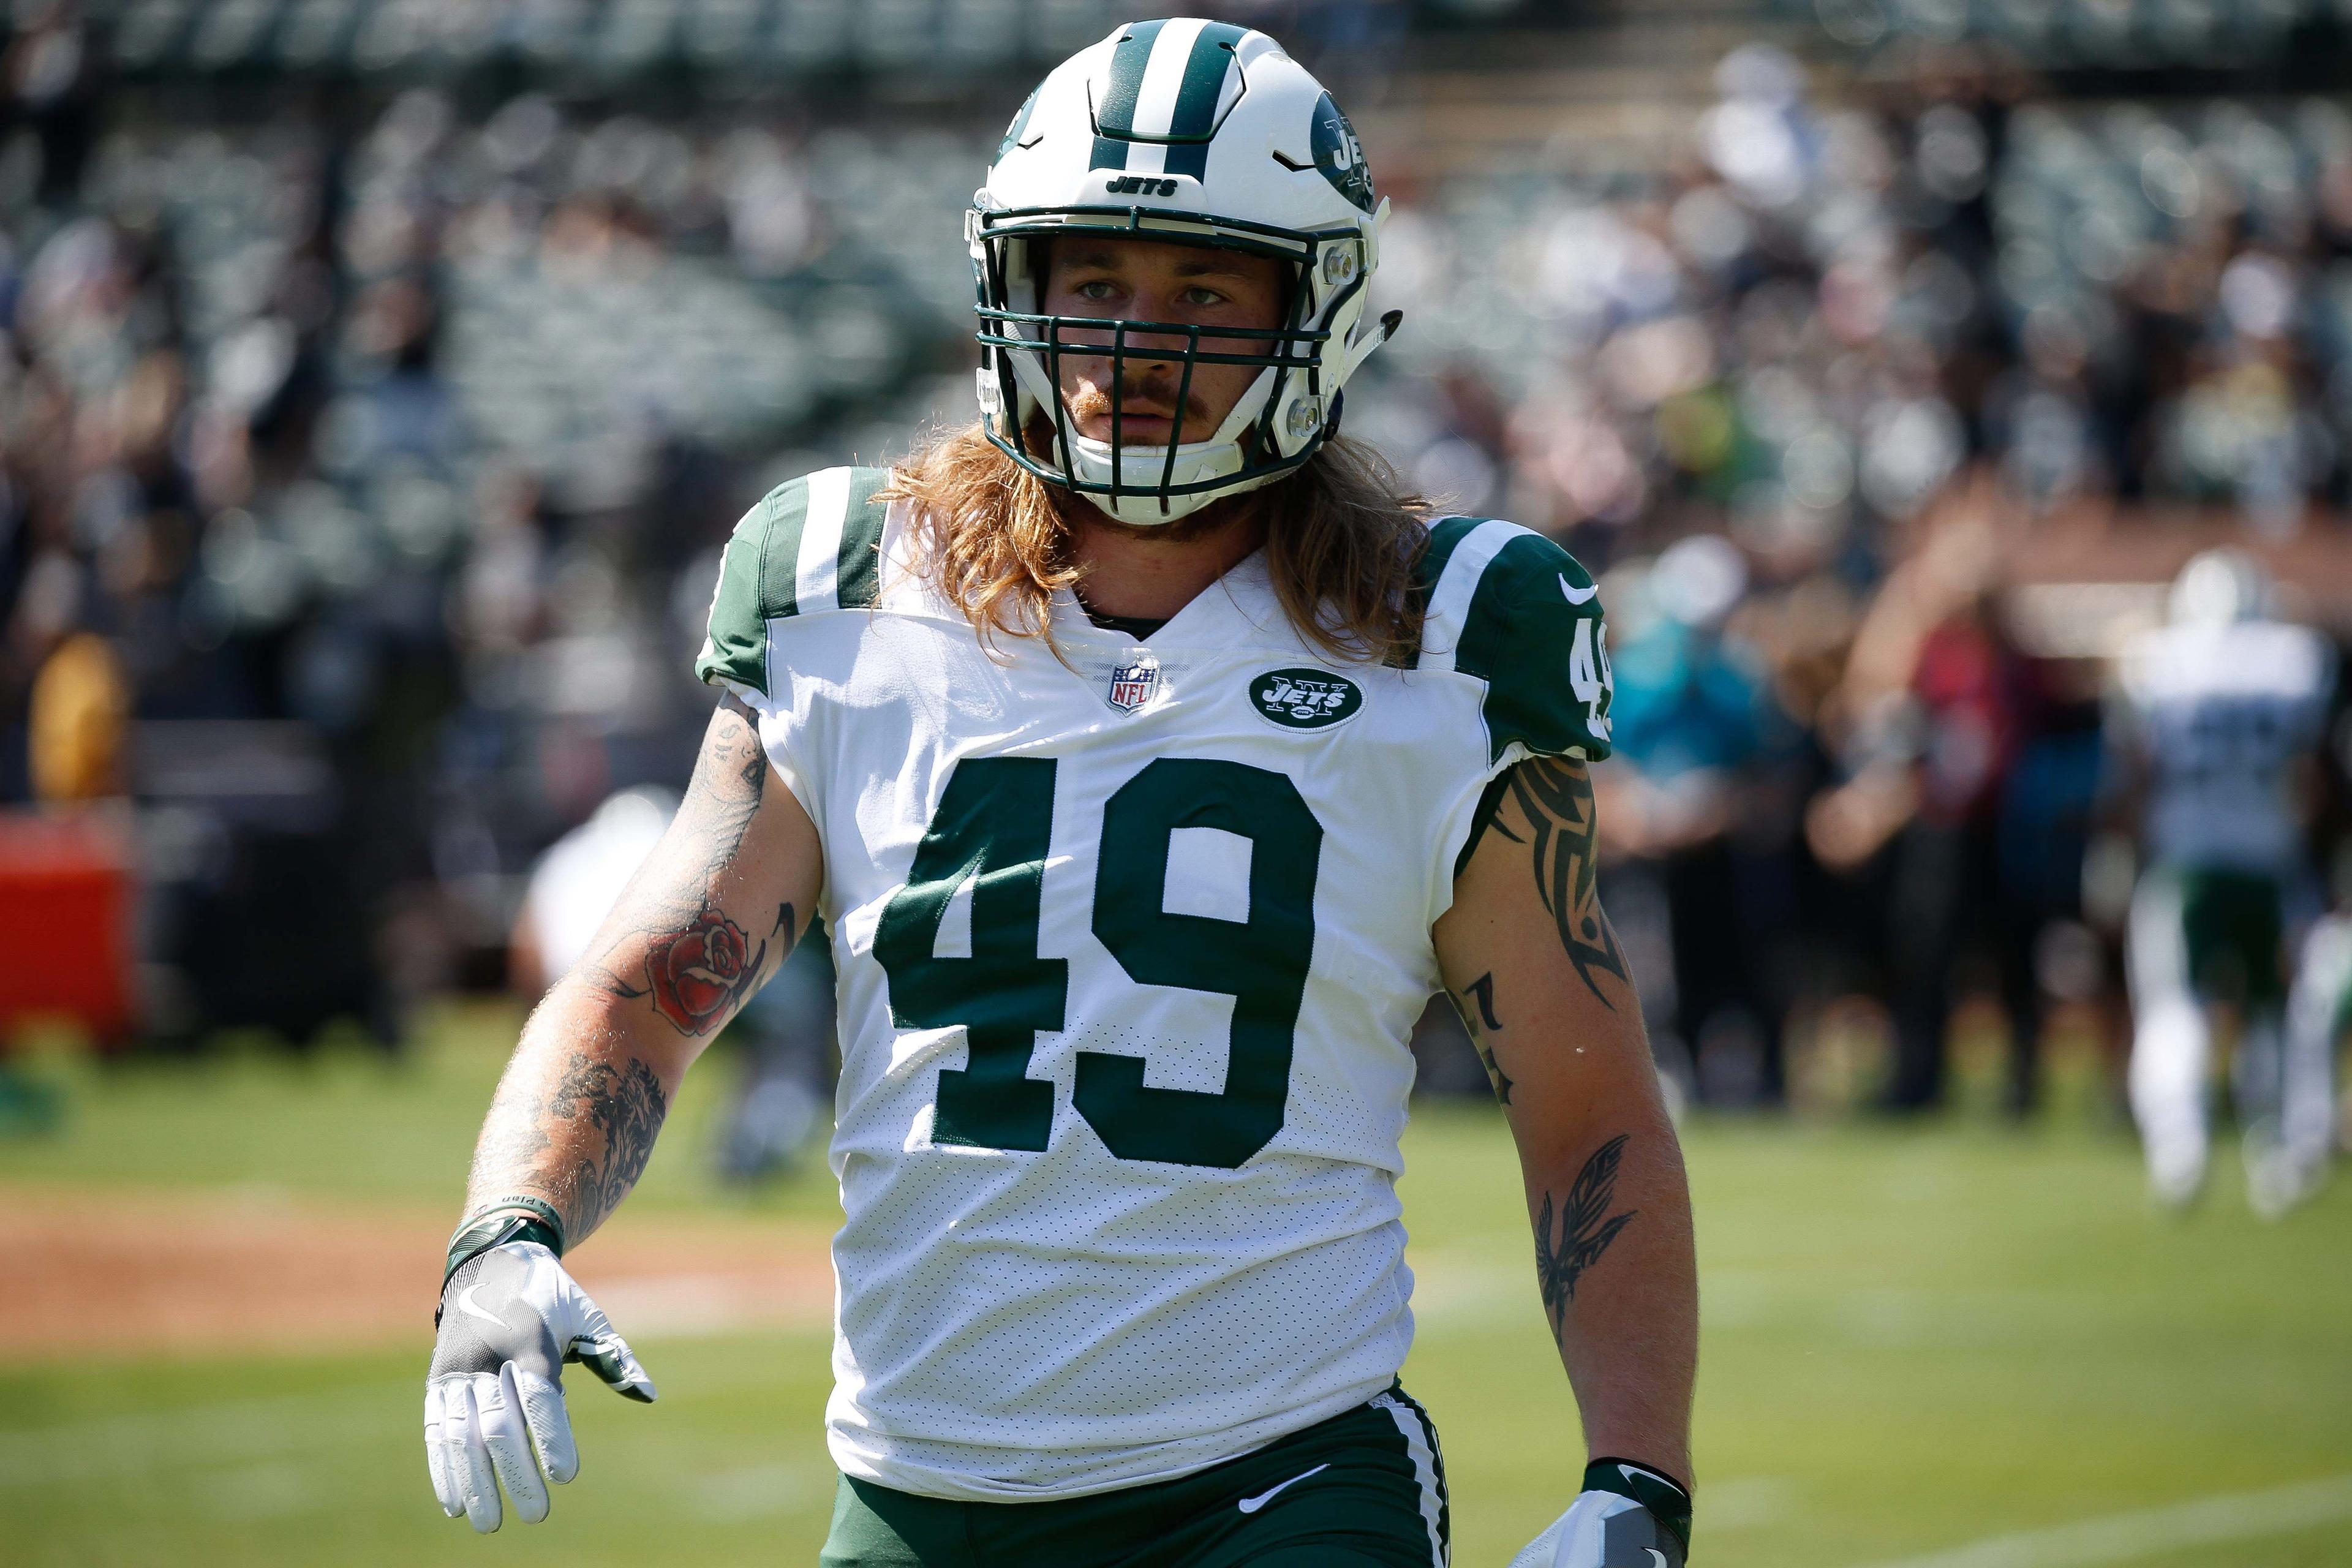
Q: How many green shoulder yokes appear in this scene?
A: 2